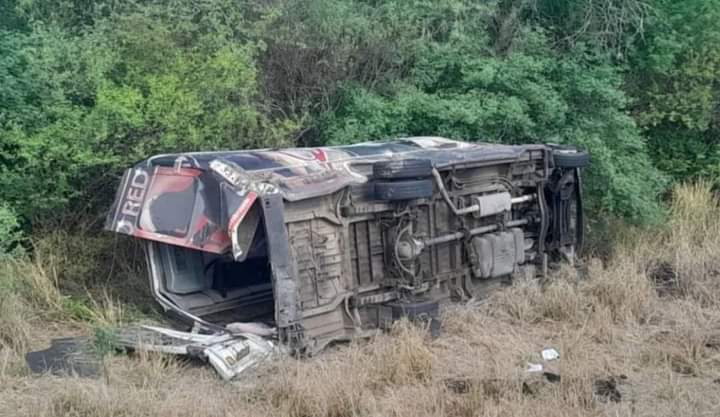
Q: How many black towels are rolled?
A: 0